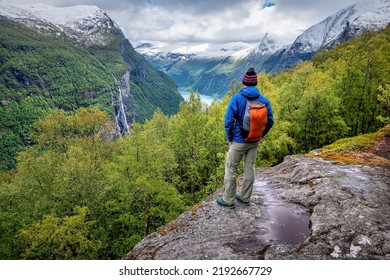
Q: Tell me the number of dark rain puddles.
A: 1